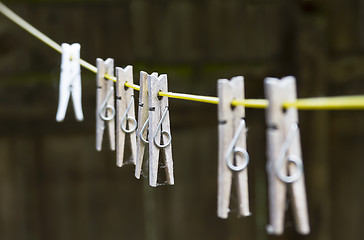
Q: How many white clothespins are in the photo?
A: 1